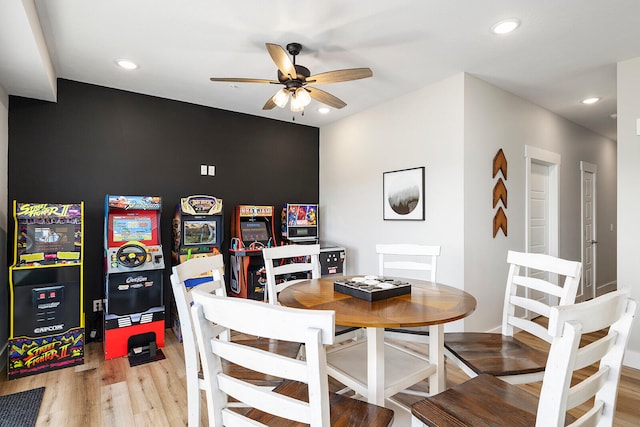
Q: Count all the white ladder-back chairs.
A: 6